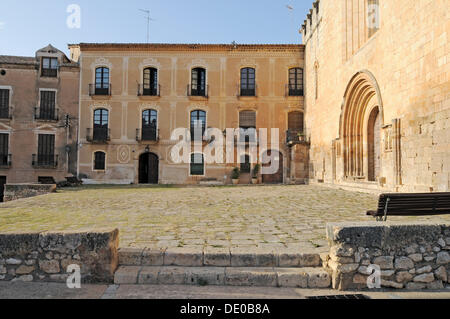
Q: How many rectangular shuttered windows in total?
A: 4